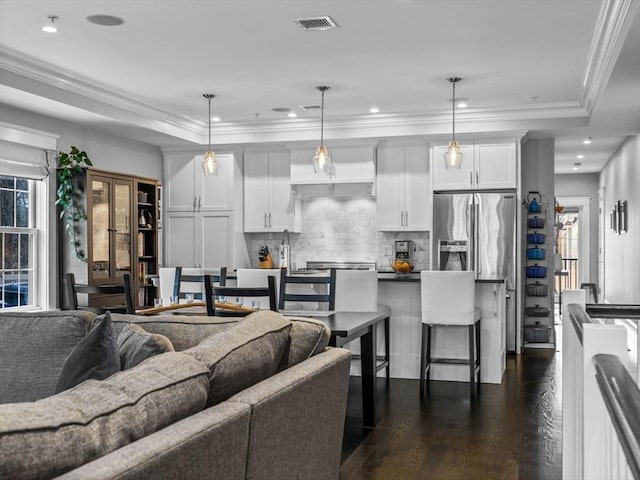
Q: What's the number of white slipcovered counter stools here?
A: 4